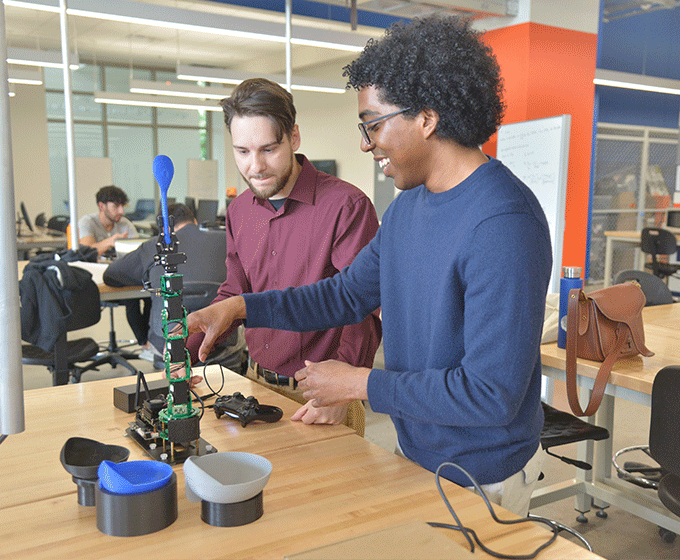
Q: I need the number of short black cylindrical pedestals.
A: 3